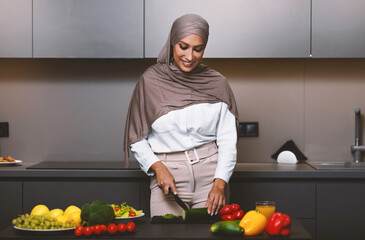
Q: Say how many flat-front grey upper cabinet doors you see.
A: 4